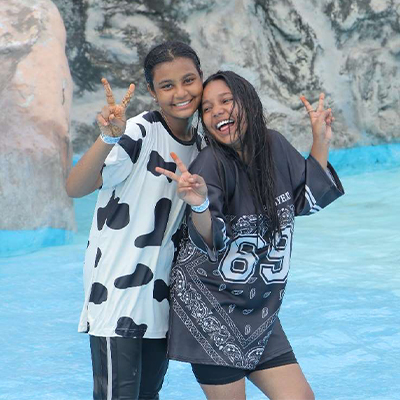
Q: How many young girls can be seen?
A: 2